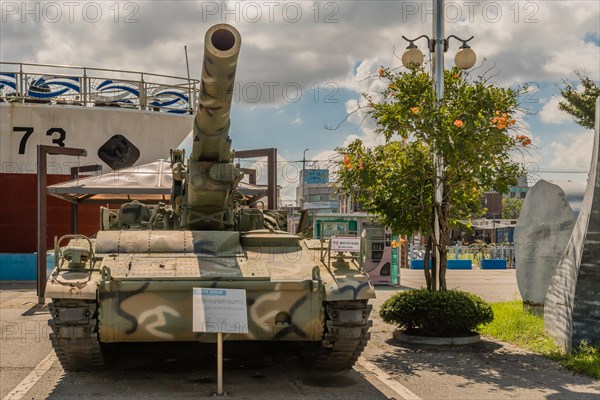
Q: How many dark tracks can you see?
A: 2